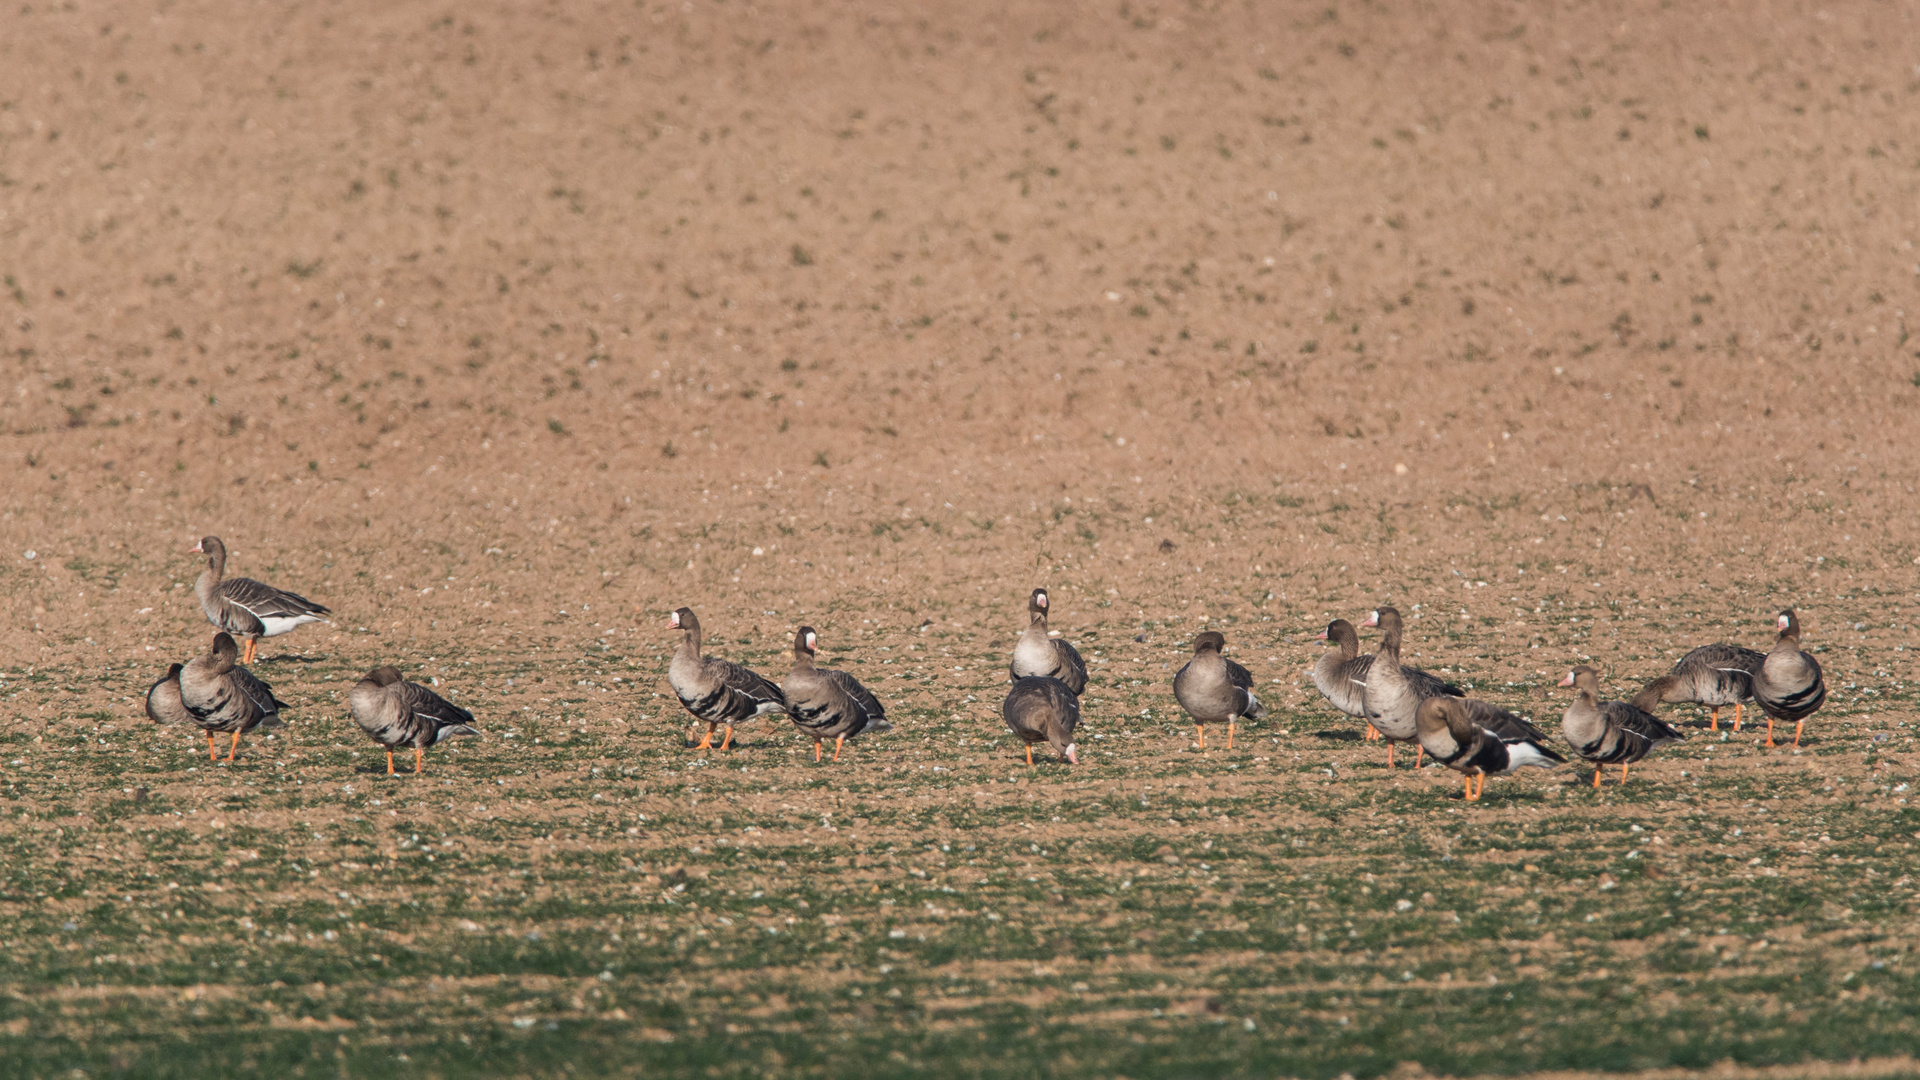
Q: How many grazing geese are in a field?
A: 15